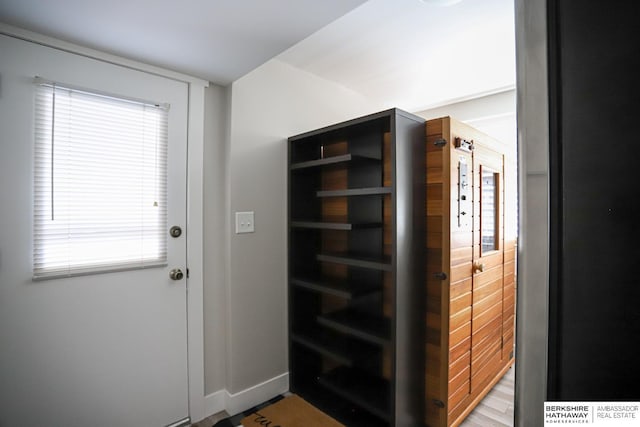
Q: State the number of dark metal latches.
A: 3